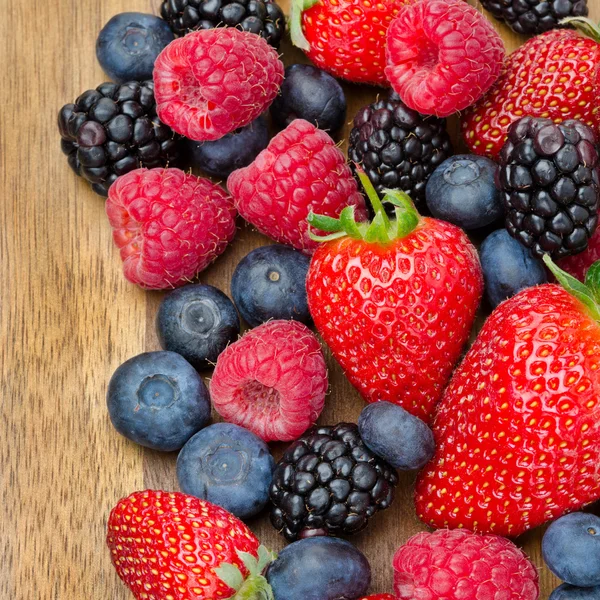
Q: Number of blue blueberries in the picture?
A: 13